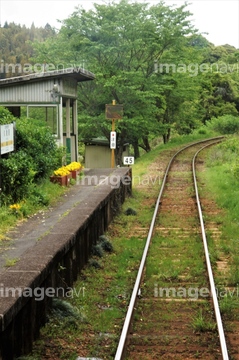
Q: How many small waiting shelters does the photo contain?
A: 1